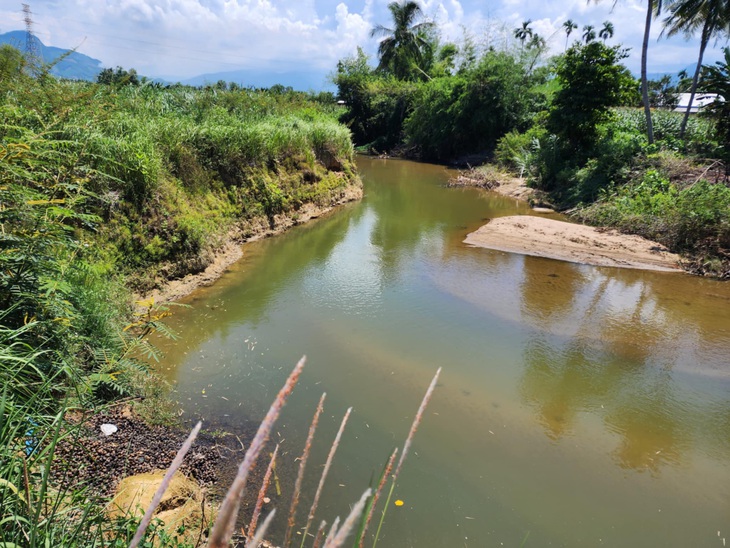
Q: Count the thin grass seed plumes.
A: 11